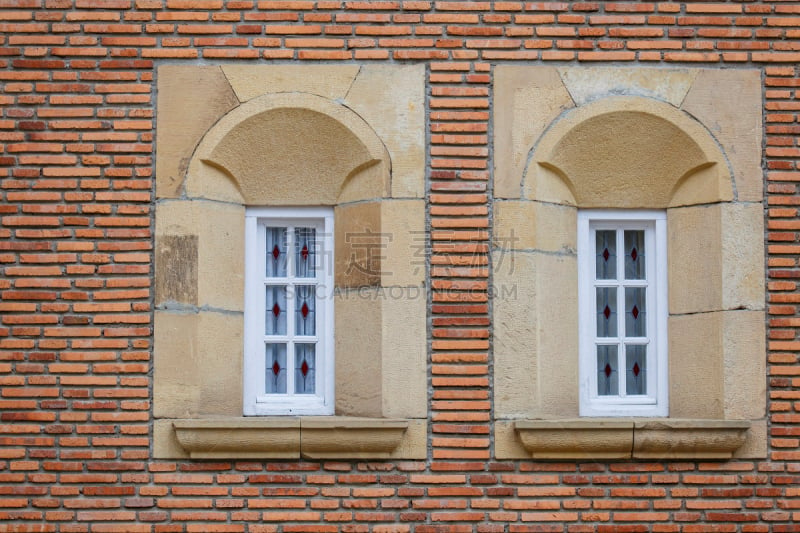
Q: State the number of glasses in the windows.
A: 12